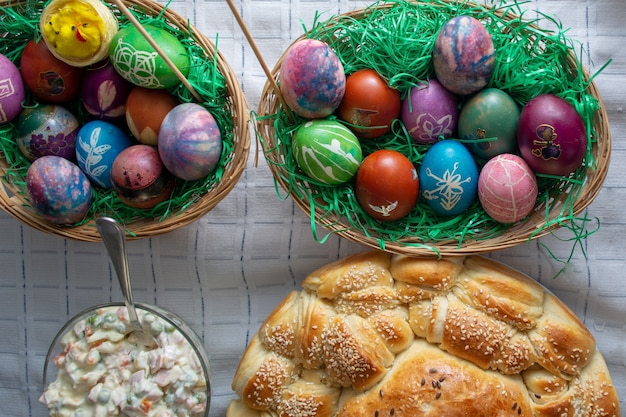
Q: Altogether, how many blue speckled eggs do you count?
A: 4